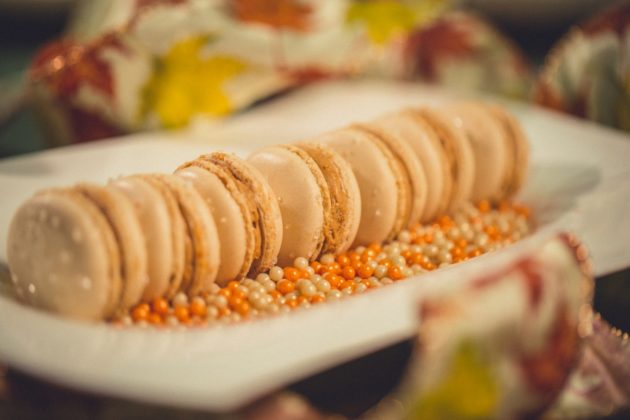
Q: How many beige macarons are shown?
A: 7